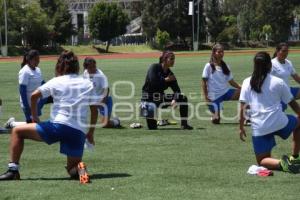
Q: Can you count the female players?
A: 7